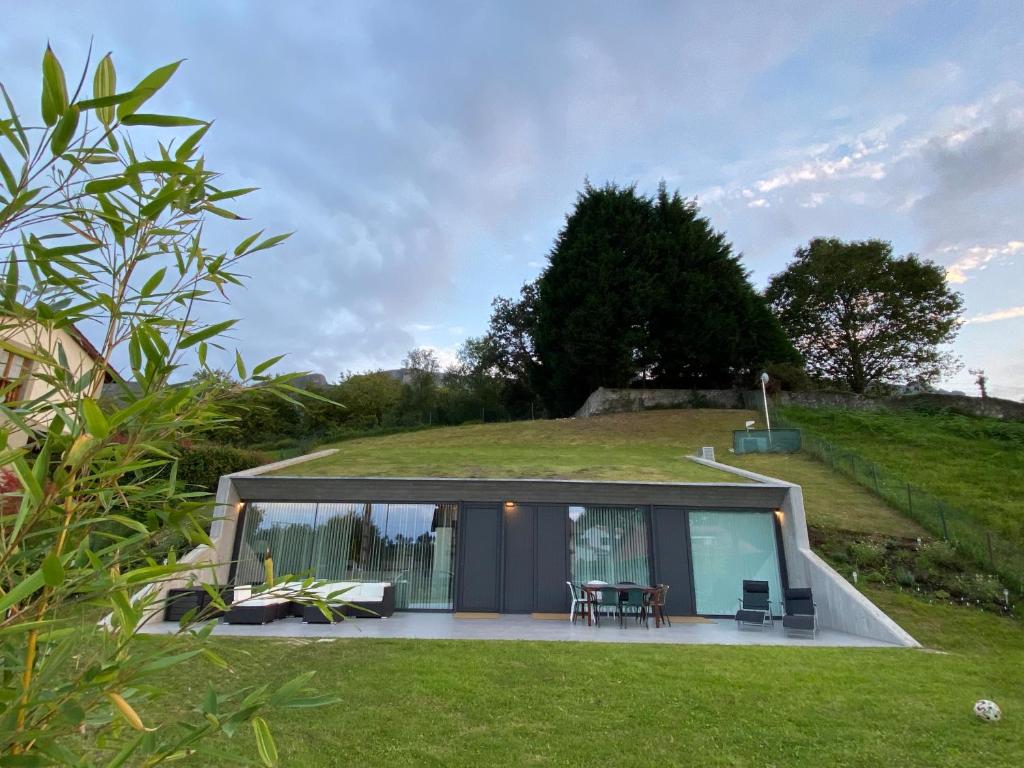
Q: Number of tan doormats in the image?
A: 3